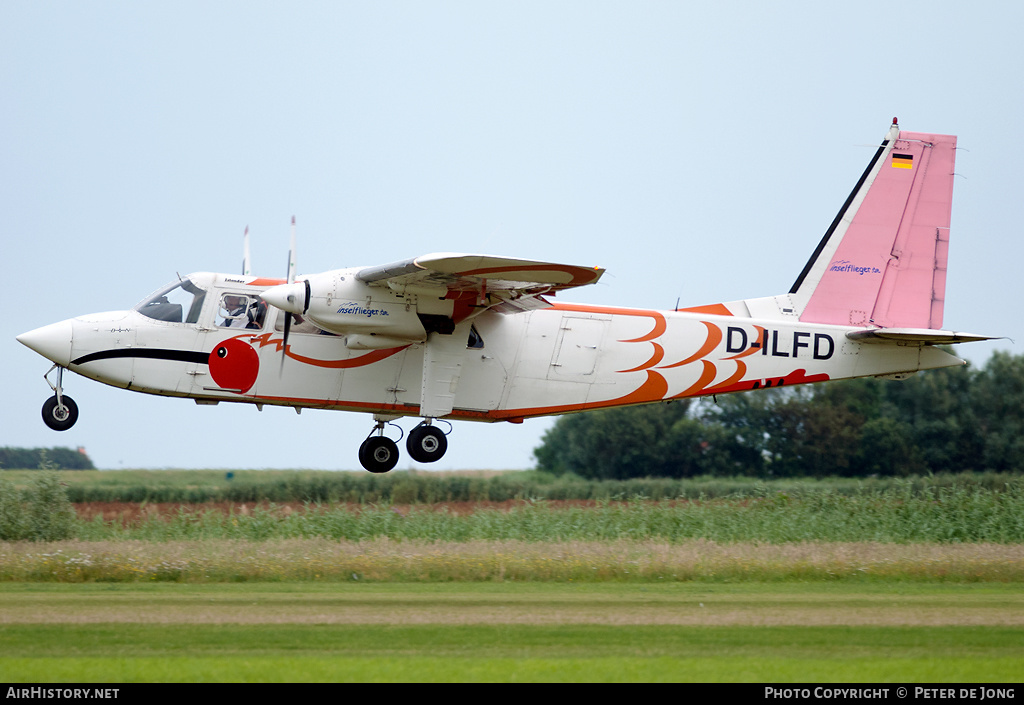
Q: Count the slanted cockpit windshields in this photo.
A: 1